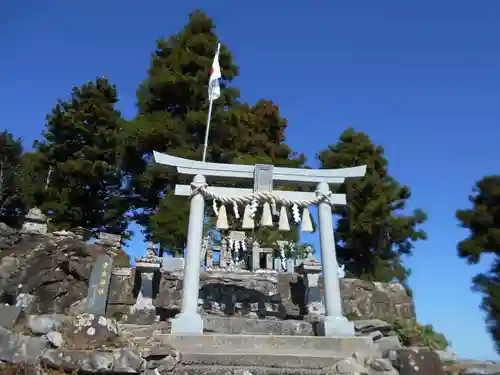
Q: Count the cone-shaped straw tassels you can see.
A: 5